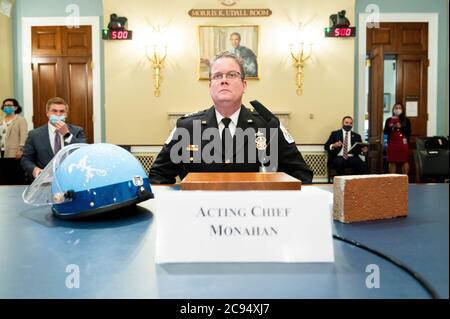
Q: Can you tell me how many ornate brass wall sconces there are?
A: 2